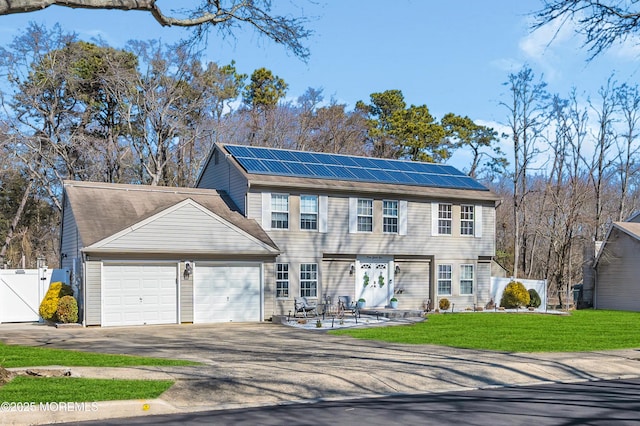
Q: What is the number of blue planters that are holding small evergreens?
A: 2